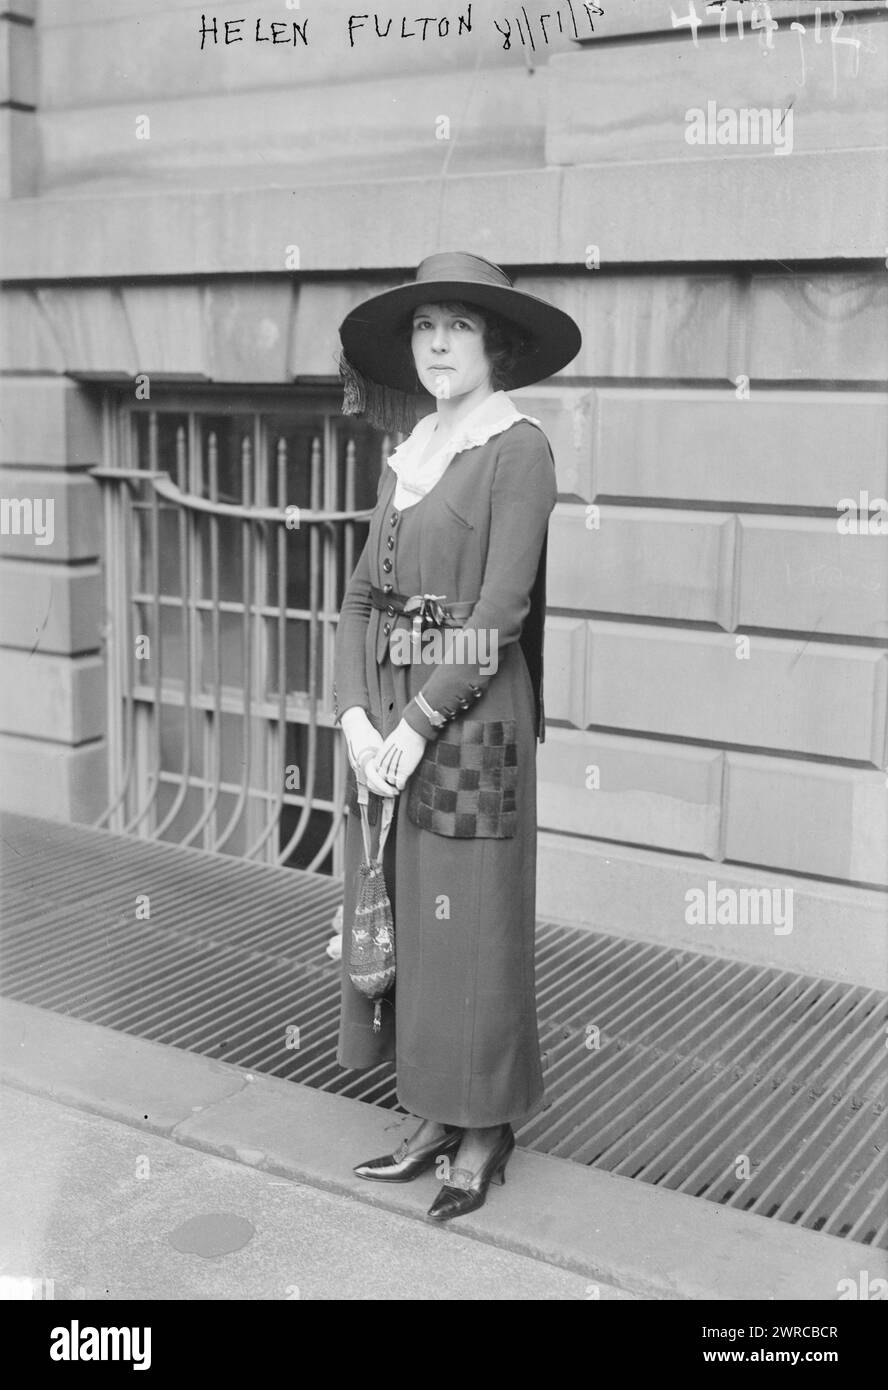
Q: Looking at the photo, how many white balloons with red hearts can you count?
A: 0